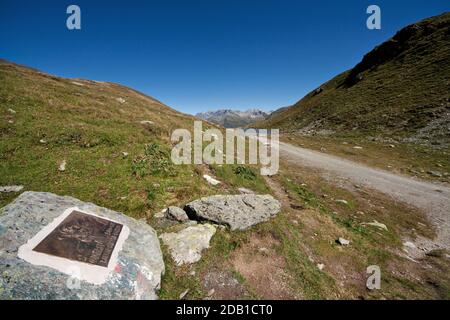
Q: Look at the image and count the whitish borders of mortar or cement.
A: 1